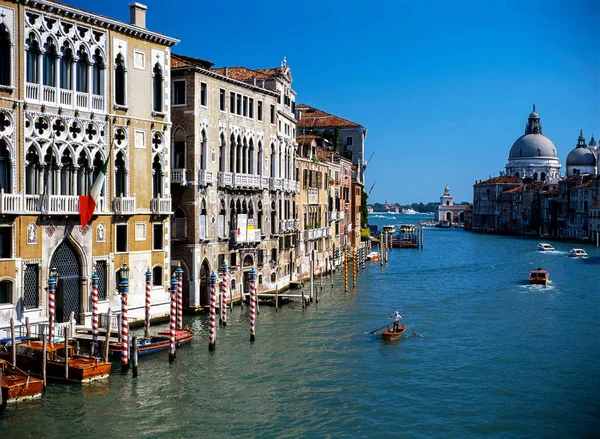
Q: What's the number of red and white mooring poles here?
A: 9